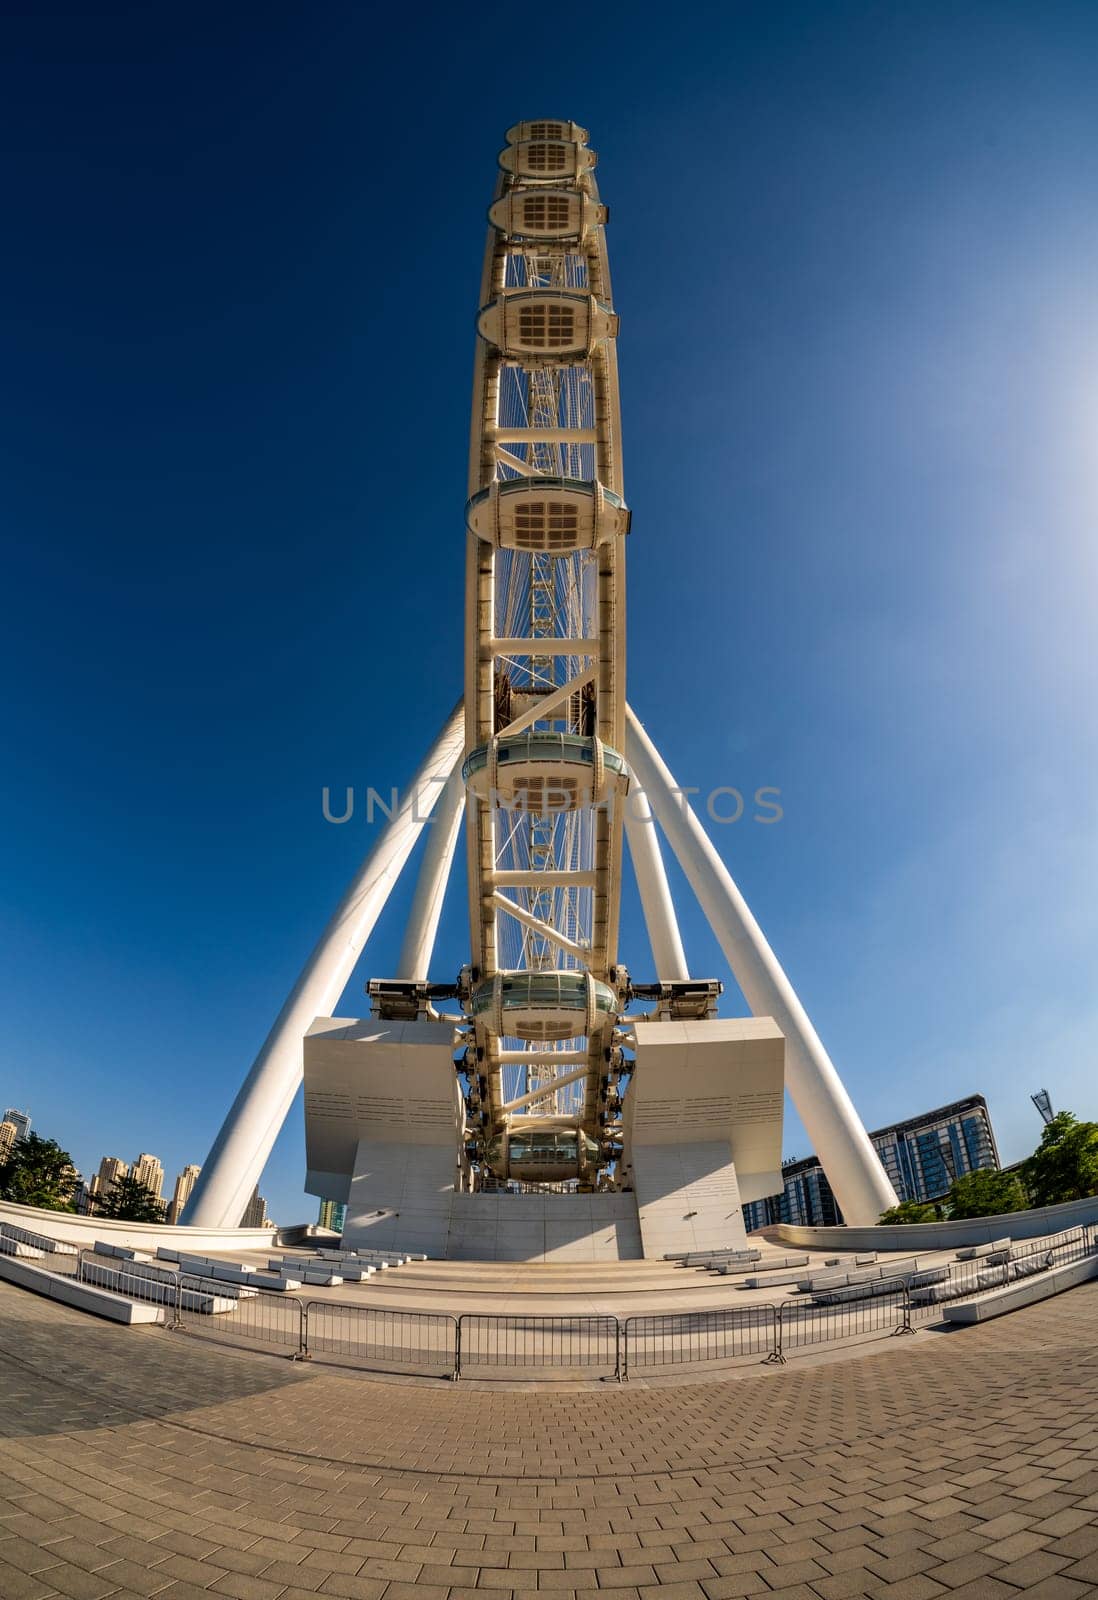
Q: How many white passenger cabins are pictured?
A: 8